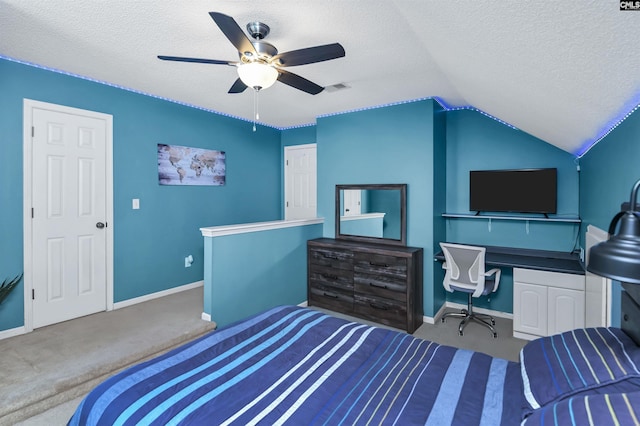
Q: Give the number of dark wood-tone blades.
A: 5